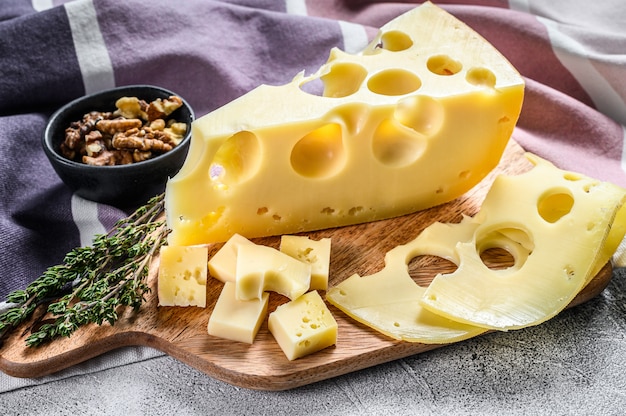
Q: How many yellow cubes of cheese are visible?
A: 6